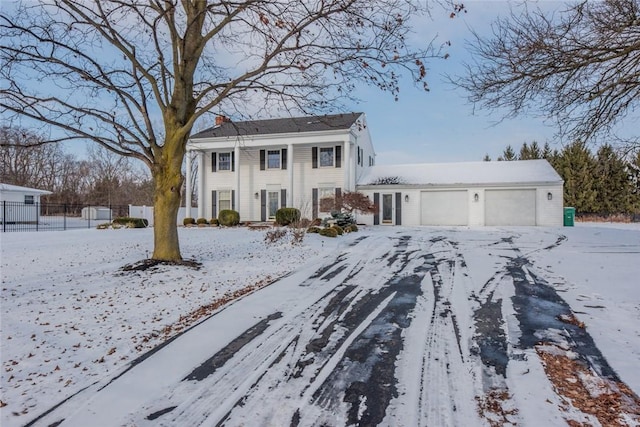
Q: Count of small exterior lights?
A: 4